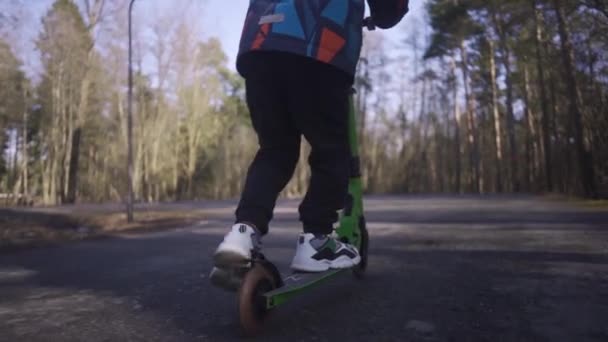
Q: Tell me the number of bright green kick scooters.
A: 1